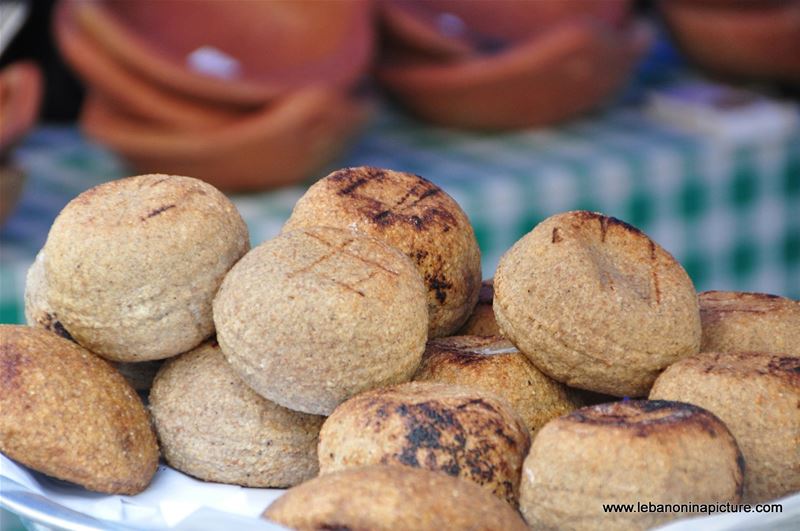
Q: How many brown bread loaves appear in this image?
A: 14